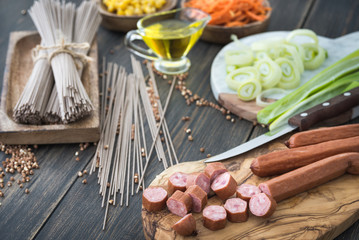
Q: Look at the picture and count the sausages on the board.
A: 3